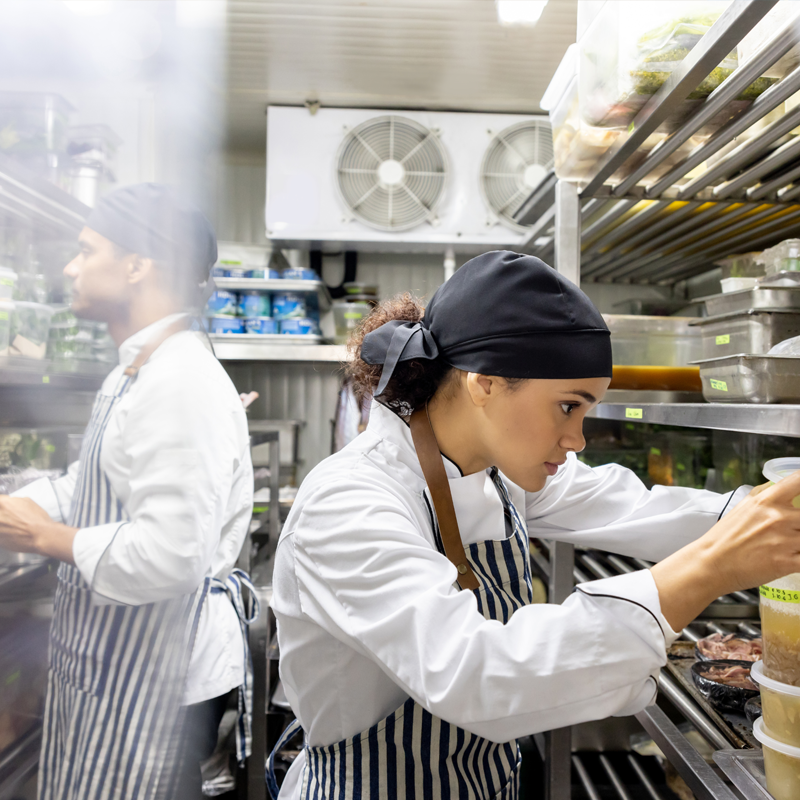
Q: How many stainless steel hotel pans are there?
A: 3